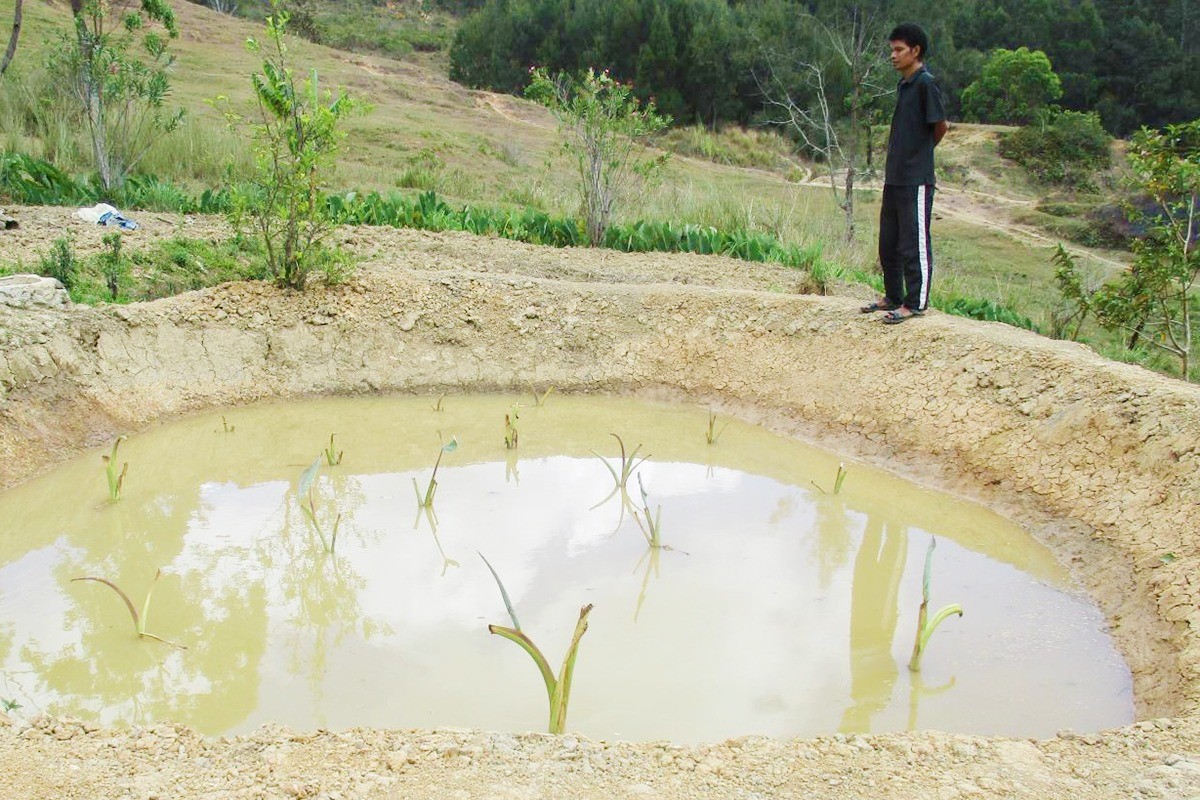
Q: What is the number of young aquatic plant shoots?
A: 15